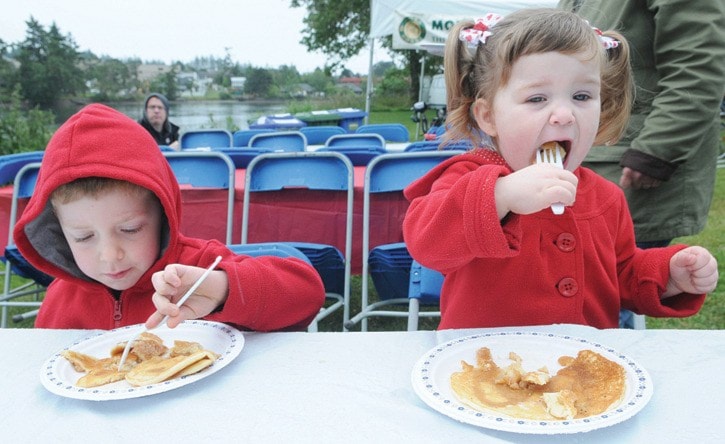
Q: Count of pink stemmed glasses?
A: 0